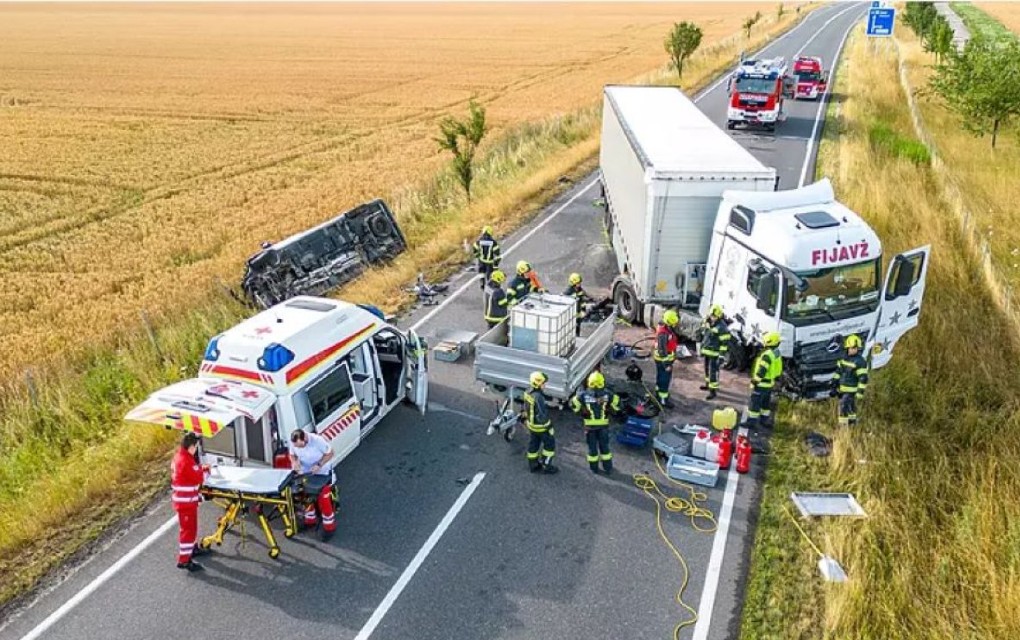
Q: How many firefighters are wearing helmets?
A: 10